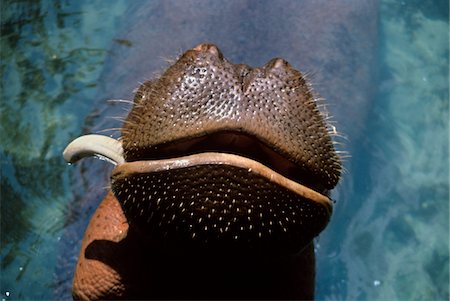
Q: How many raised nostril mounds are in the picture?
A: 2